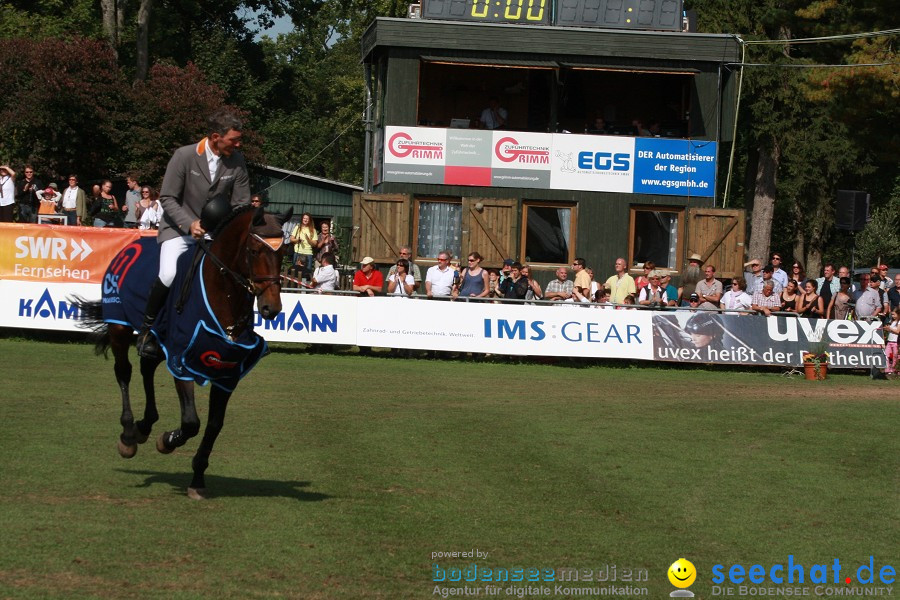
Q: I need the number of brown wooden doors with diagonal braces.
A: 3